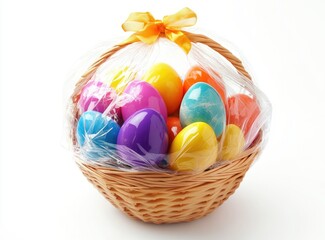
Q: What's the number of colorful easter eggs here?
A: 12